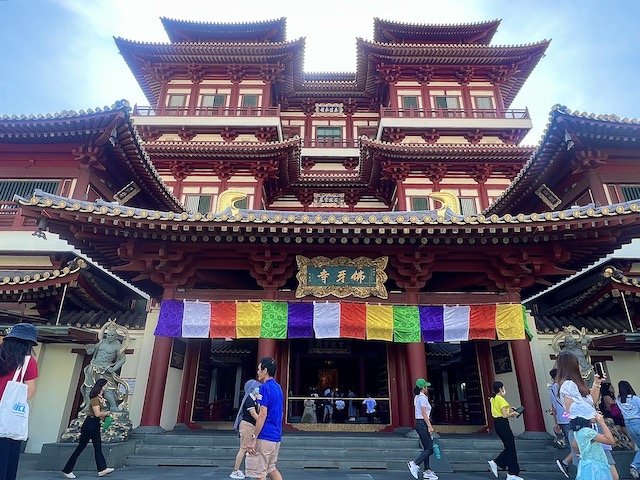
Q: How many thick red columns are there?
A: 4